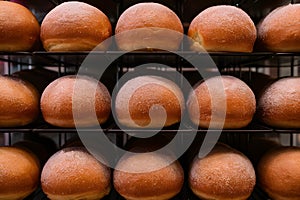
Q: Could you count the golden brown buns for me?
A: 15